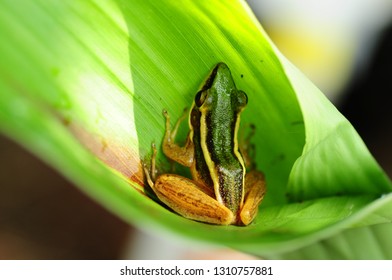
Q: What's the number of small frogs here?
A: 1